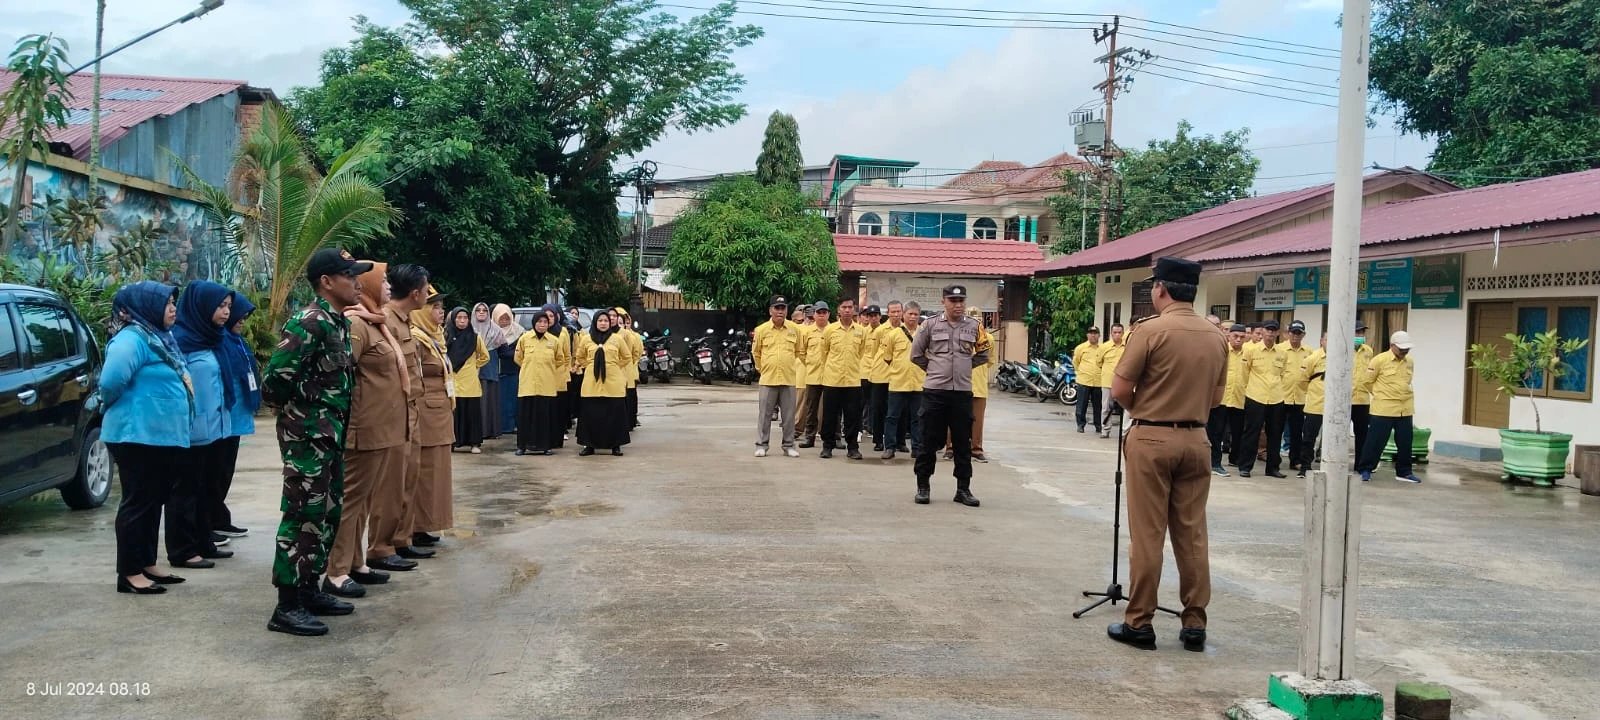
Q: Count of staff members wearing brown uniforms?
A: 4